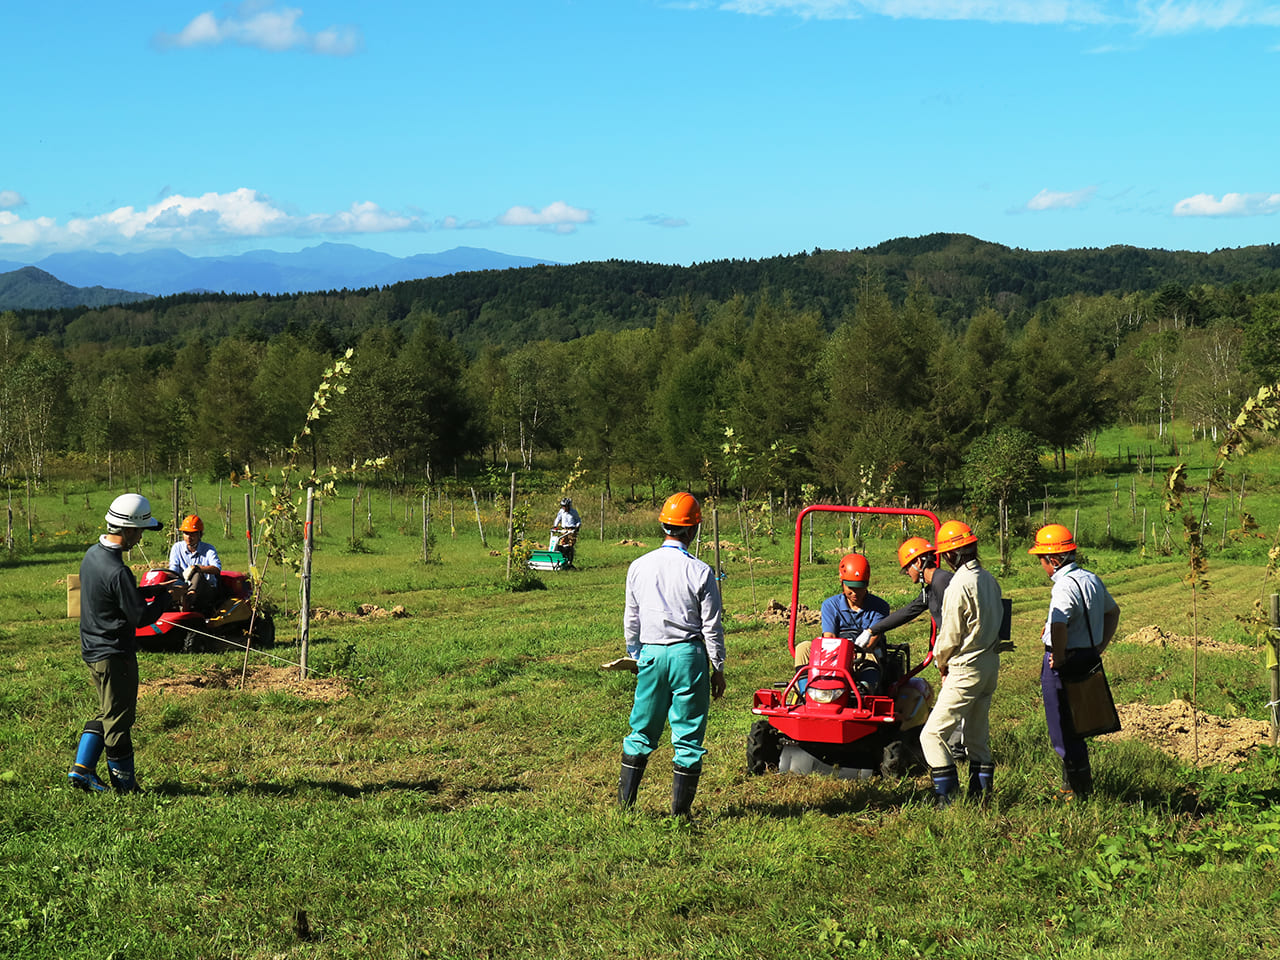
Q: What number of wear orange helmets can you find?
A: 6